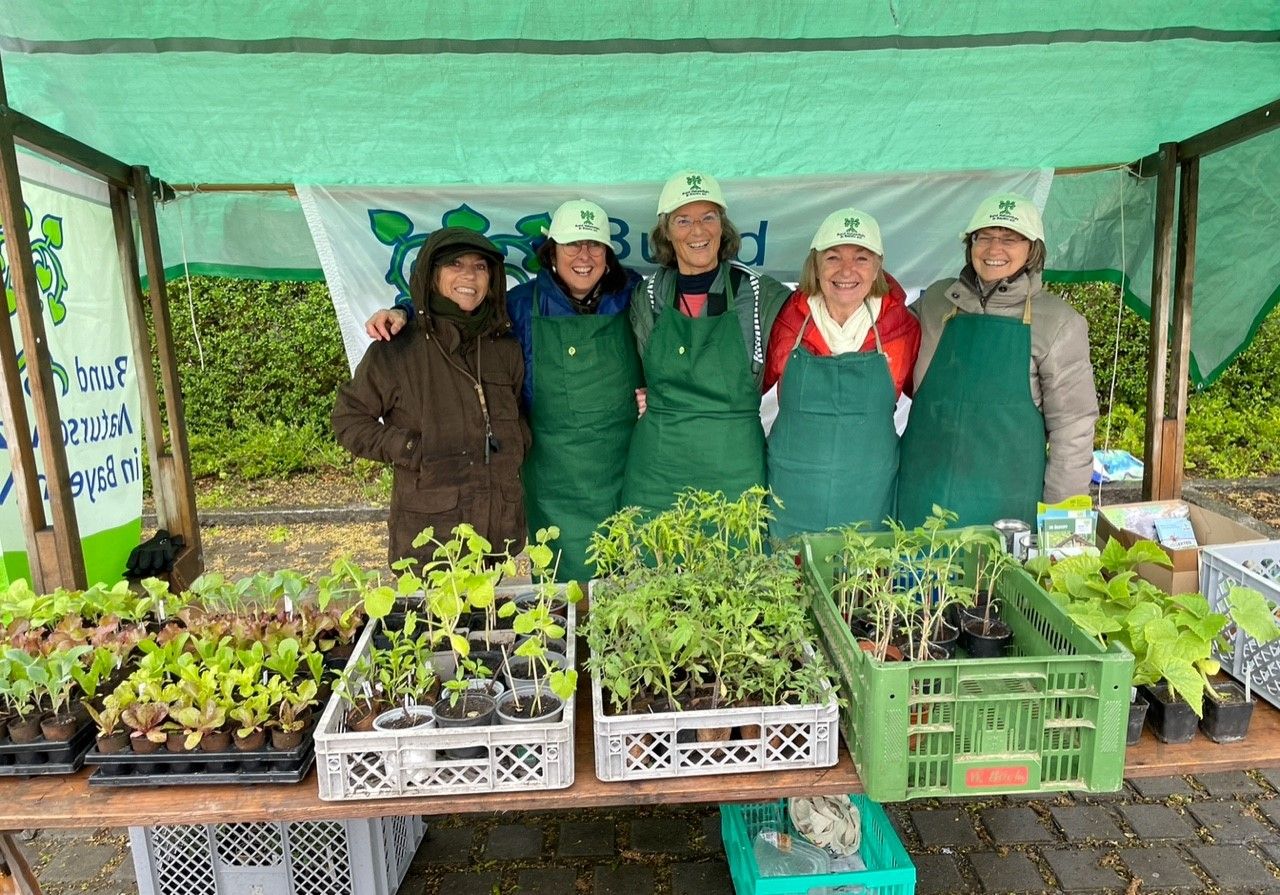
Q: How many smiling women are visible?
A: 5